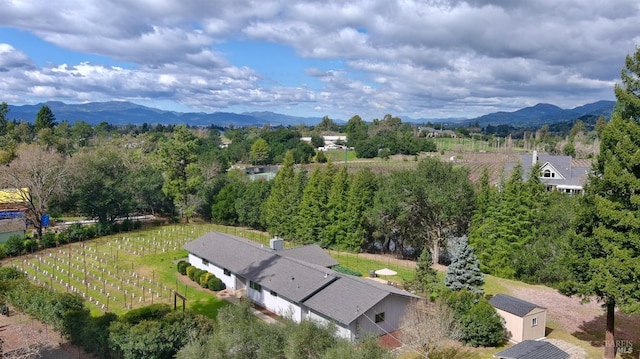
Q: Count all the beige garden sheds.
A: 1